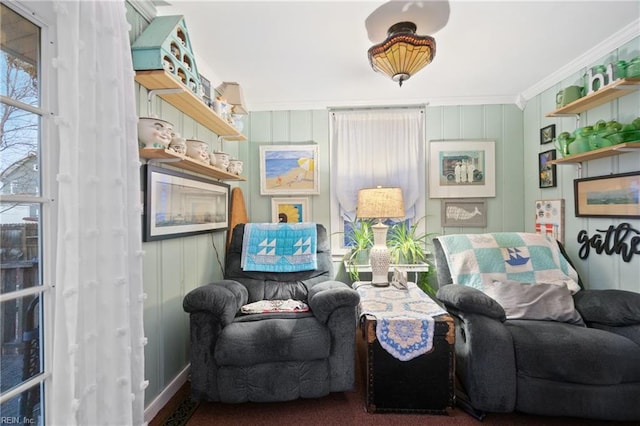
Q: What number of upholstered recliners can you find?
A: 2